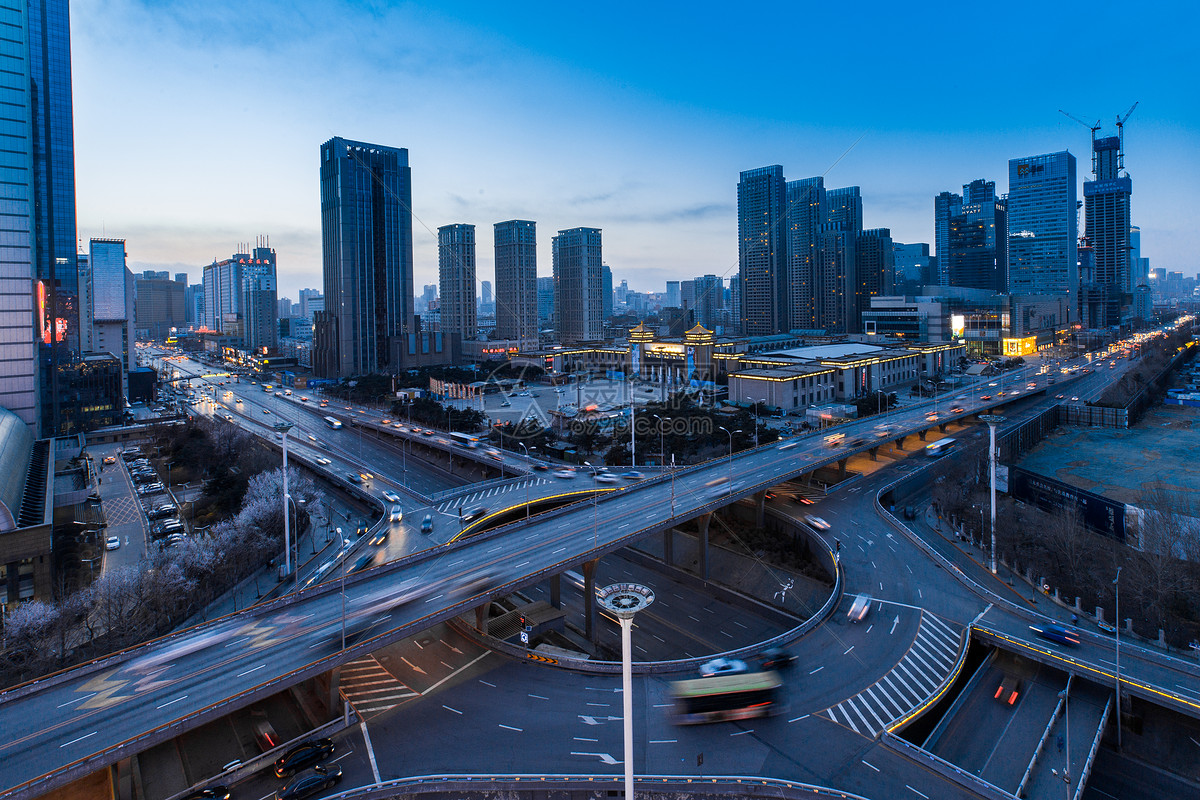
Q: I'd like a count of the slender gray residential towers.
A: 3